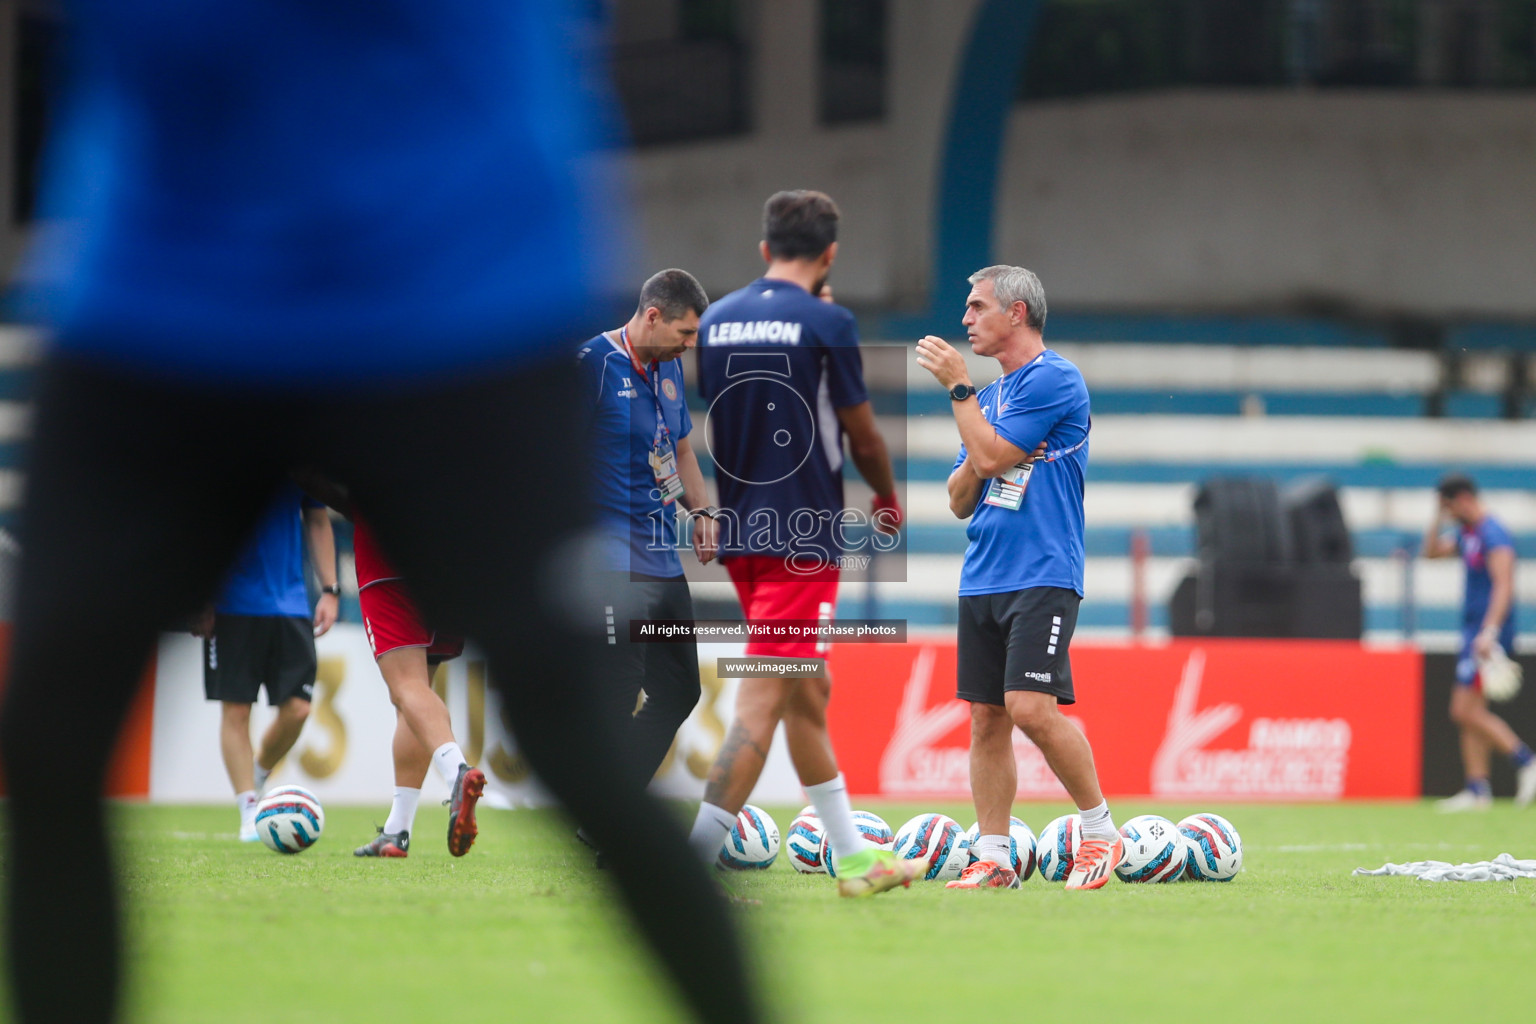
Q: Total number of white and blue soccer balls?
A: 9